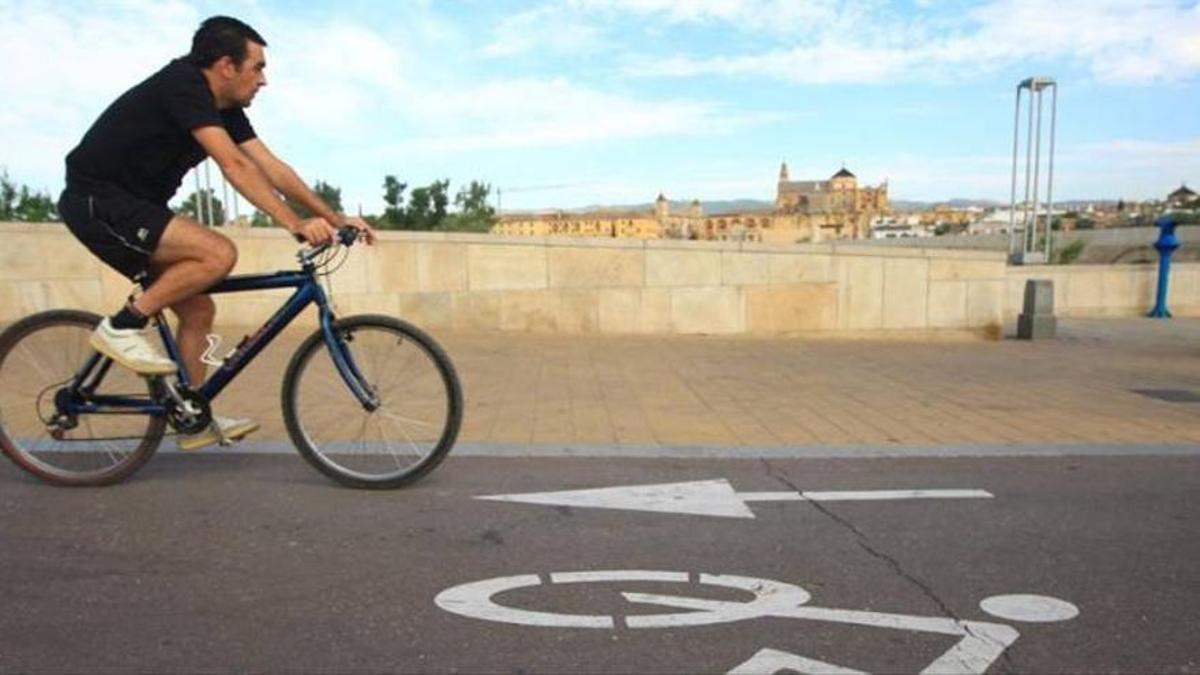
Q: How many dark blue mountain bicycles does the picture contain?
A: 1